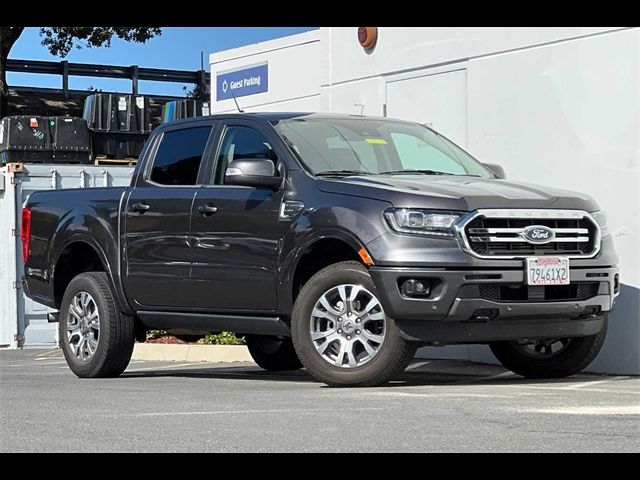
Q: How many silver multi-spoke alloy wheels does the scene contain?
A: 2